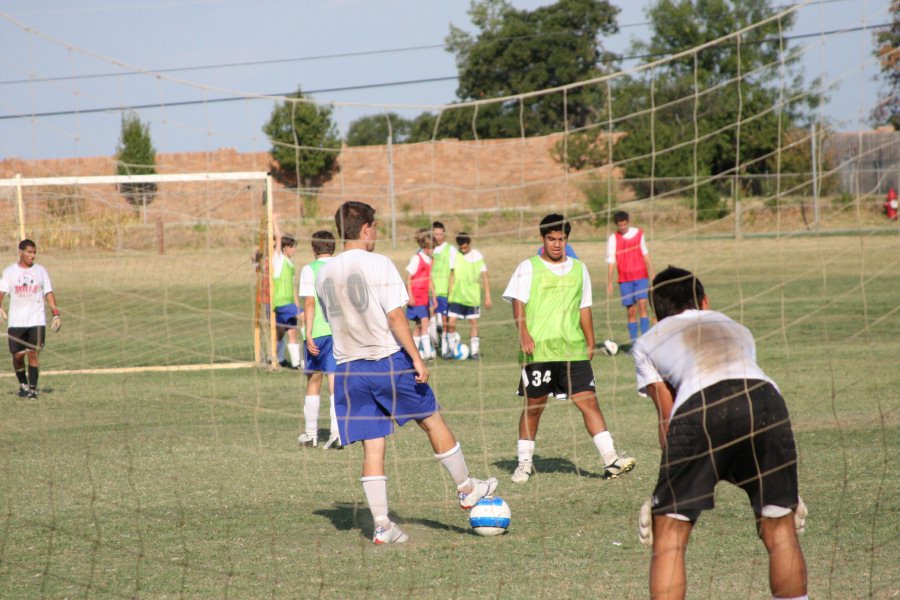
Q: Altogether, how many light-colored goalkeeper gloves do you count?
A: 4